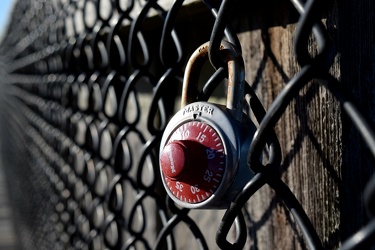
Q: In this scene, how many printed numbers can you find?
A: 6